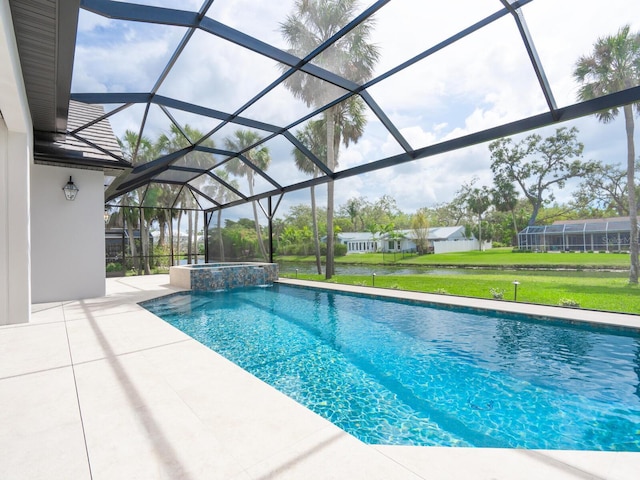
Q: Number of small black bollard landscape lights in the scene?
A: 3